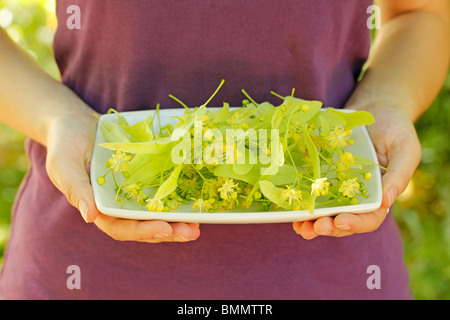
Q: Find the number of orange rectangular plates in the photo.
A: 0